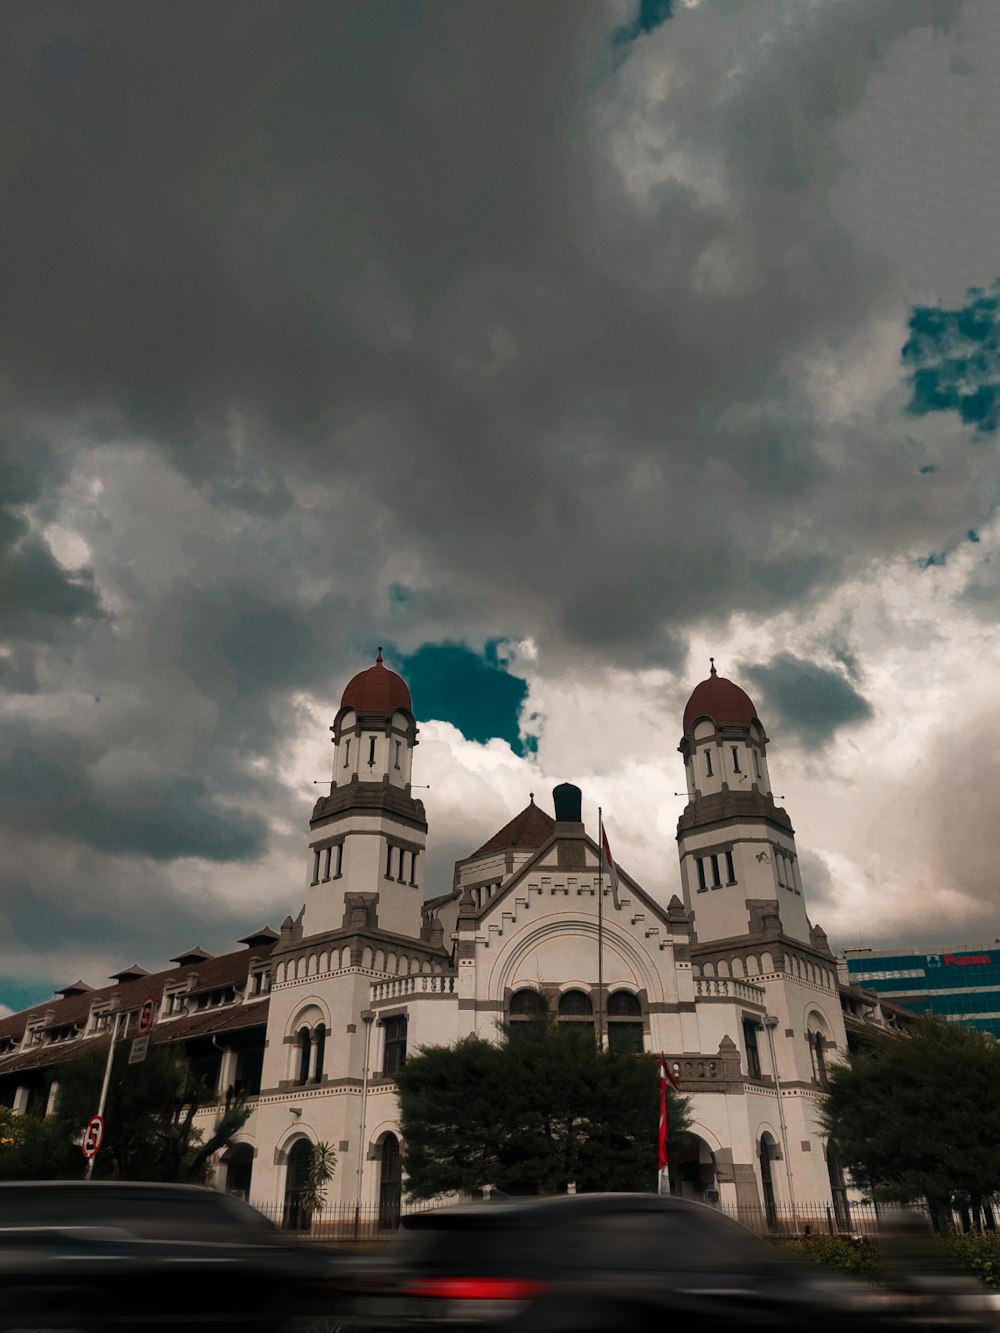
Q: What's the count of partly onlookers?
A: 0